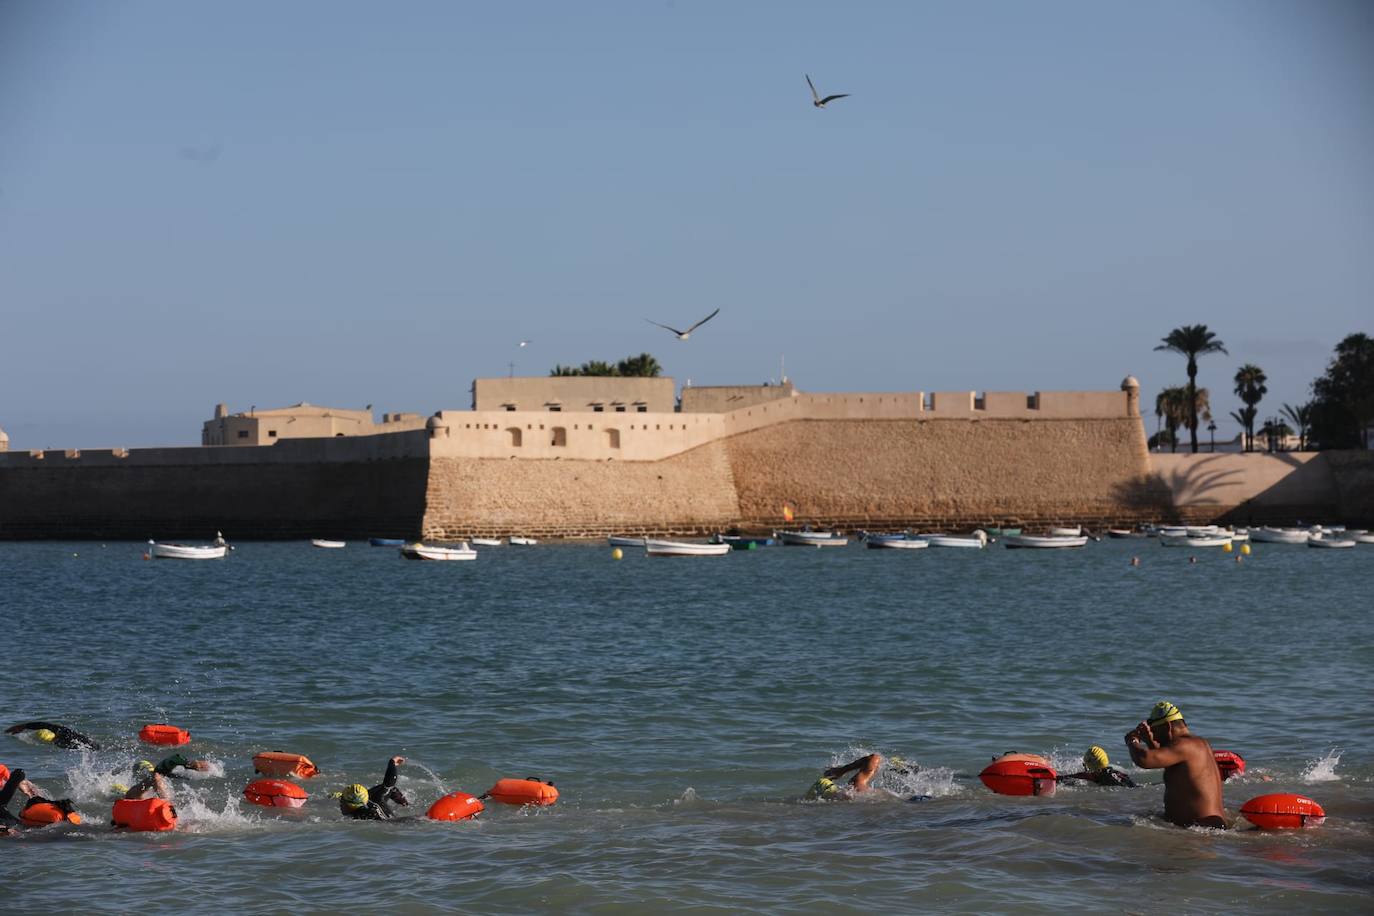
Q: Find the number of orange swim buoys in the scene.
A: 11